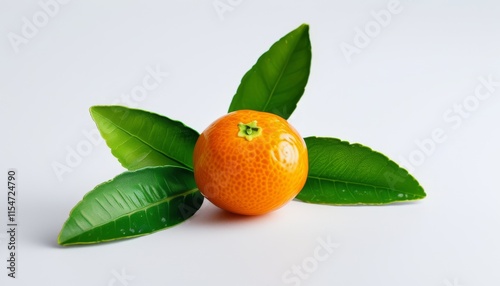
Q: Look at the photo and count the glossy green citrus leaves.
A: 4